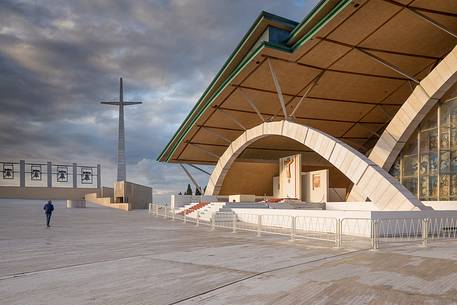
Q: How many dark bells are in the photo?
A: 4